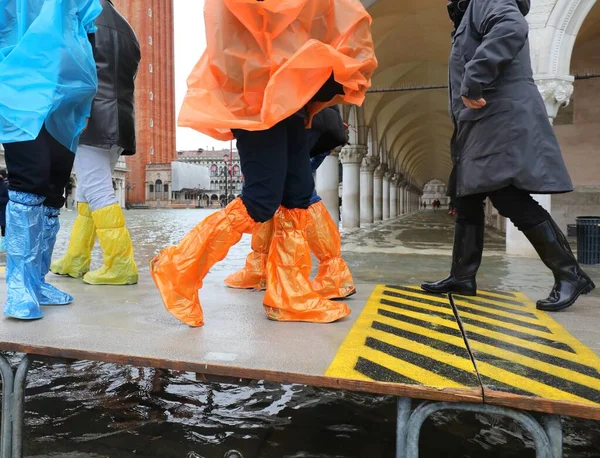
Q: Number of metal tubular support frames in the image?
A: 2